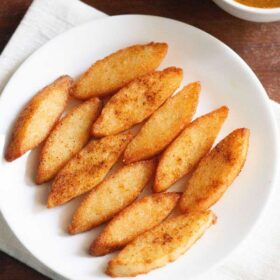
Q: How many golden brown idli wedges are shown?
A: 11